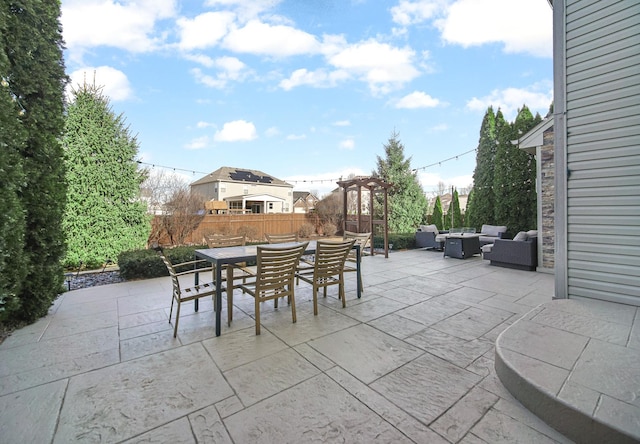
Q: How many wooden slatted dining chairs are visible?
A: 6